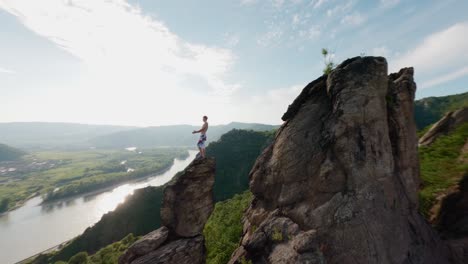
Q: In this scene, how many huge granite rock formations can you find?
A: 2